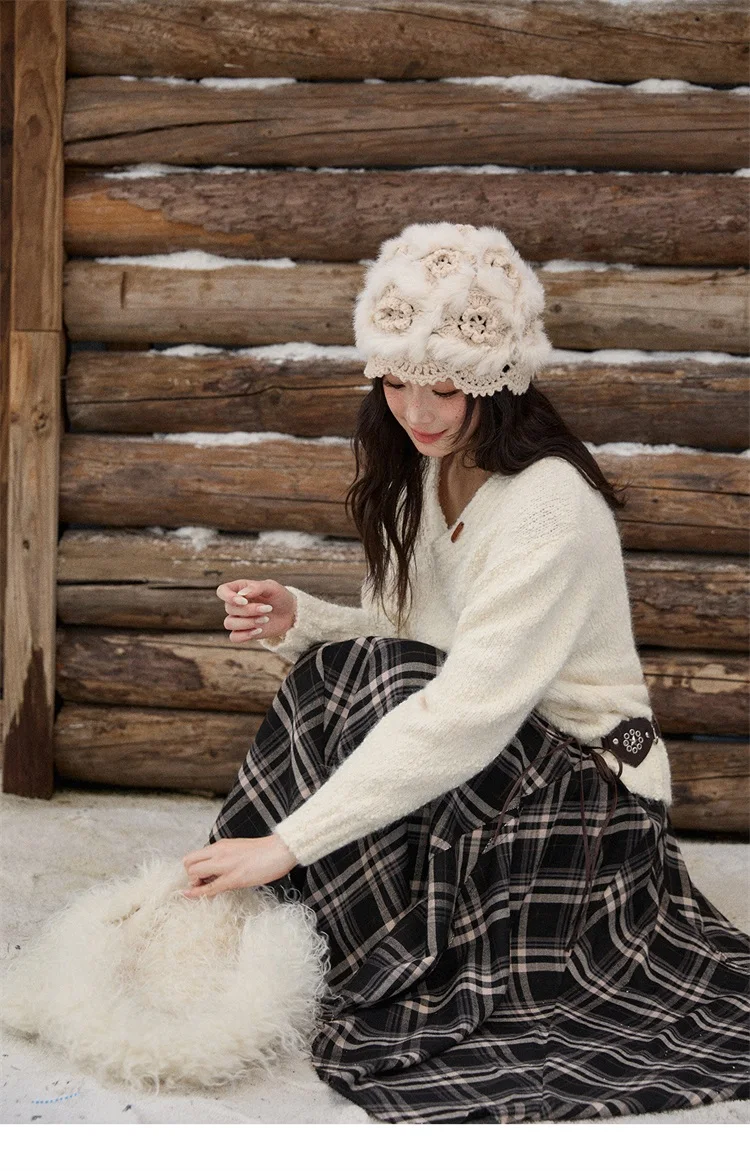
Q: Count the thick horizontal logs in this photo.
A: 9